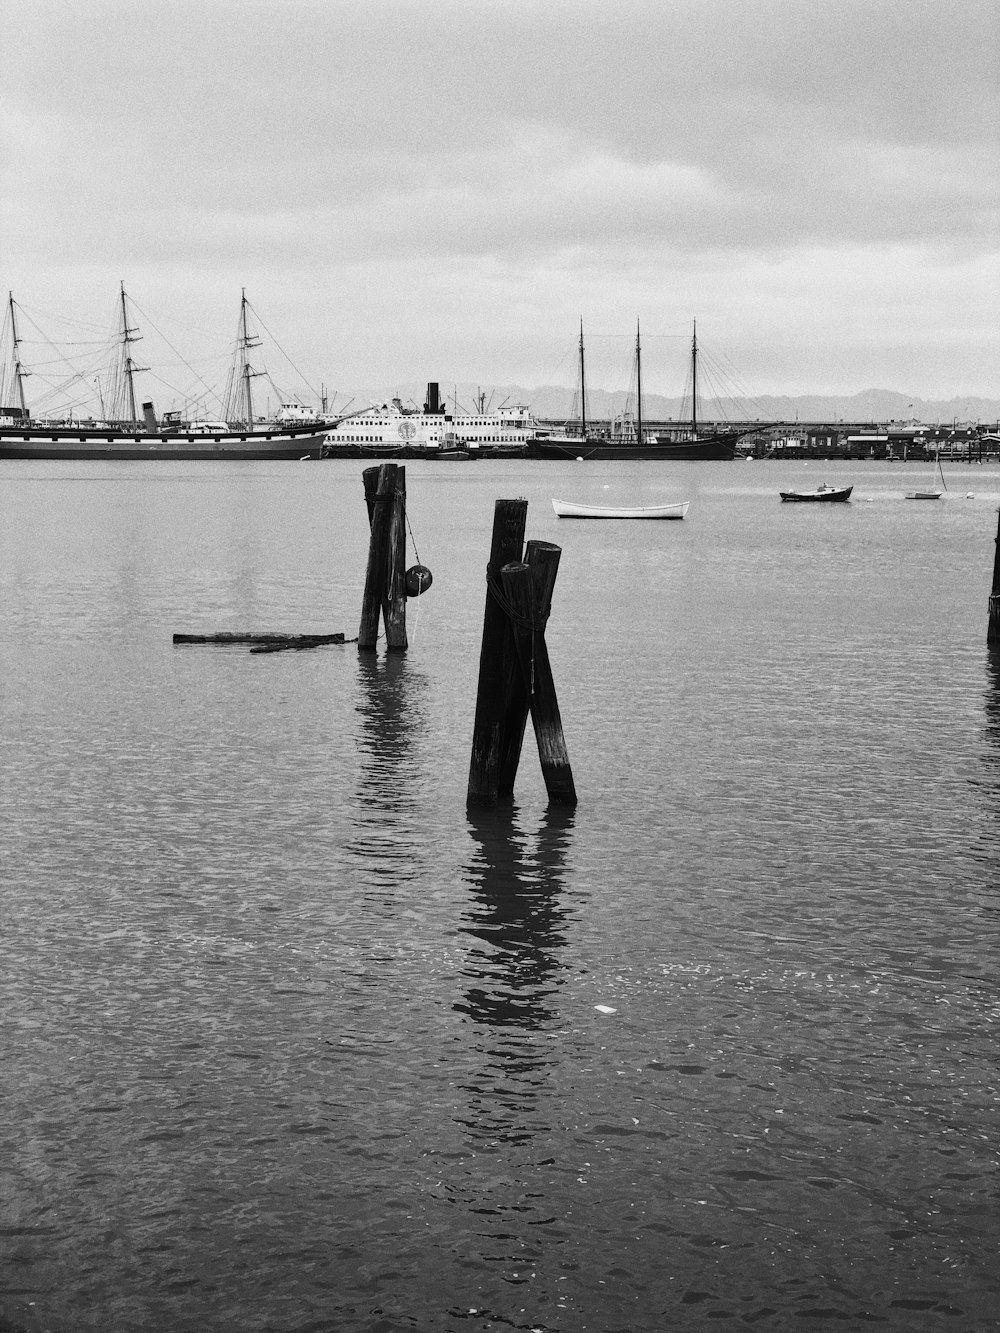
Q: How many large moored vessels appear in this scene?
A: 3